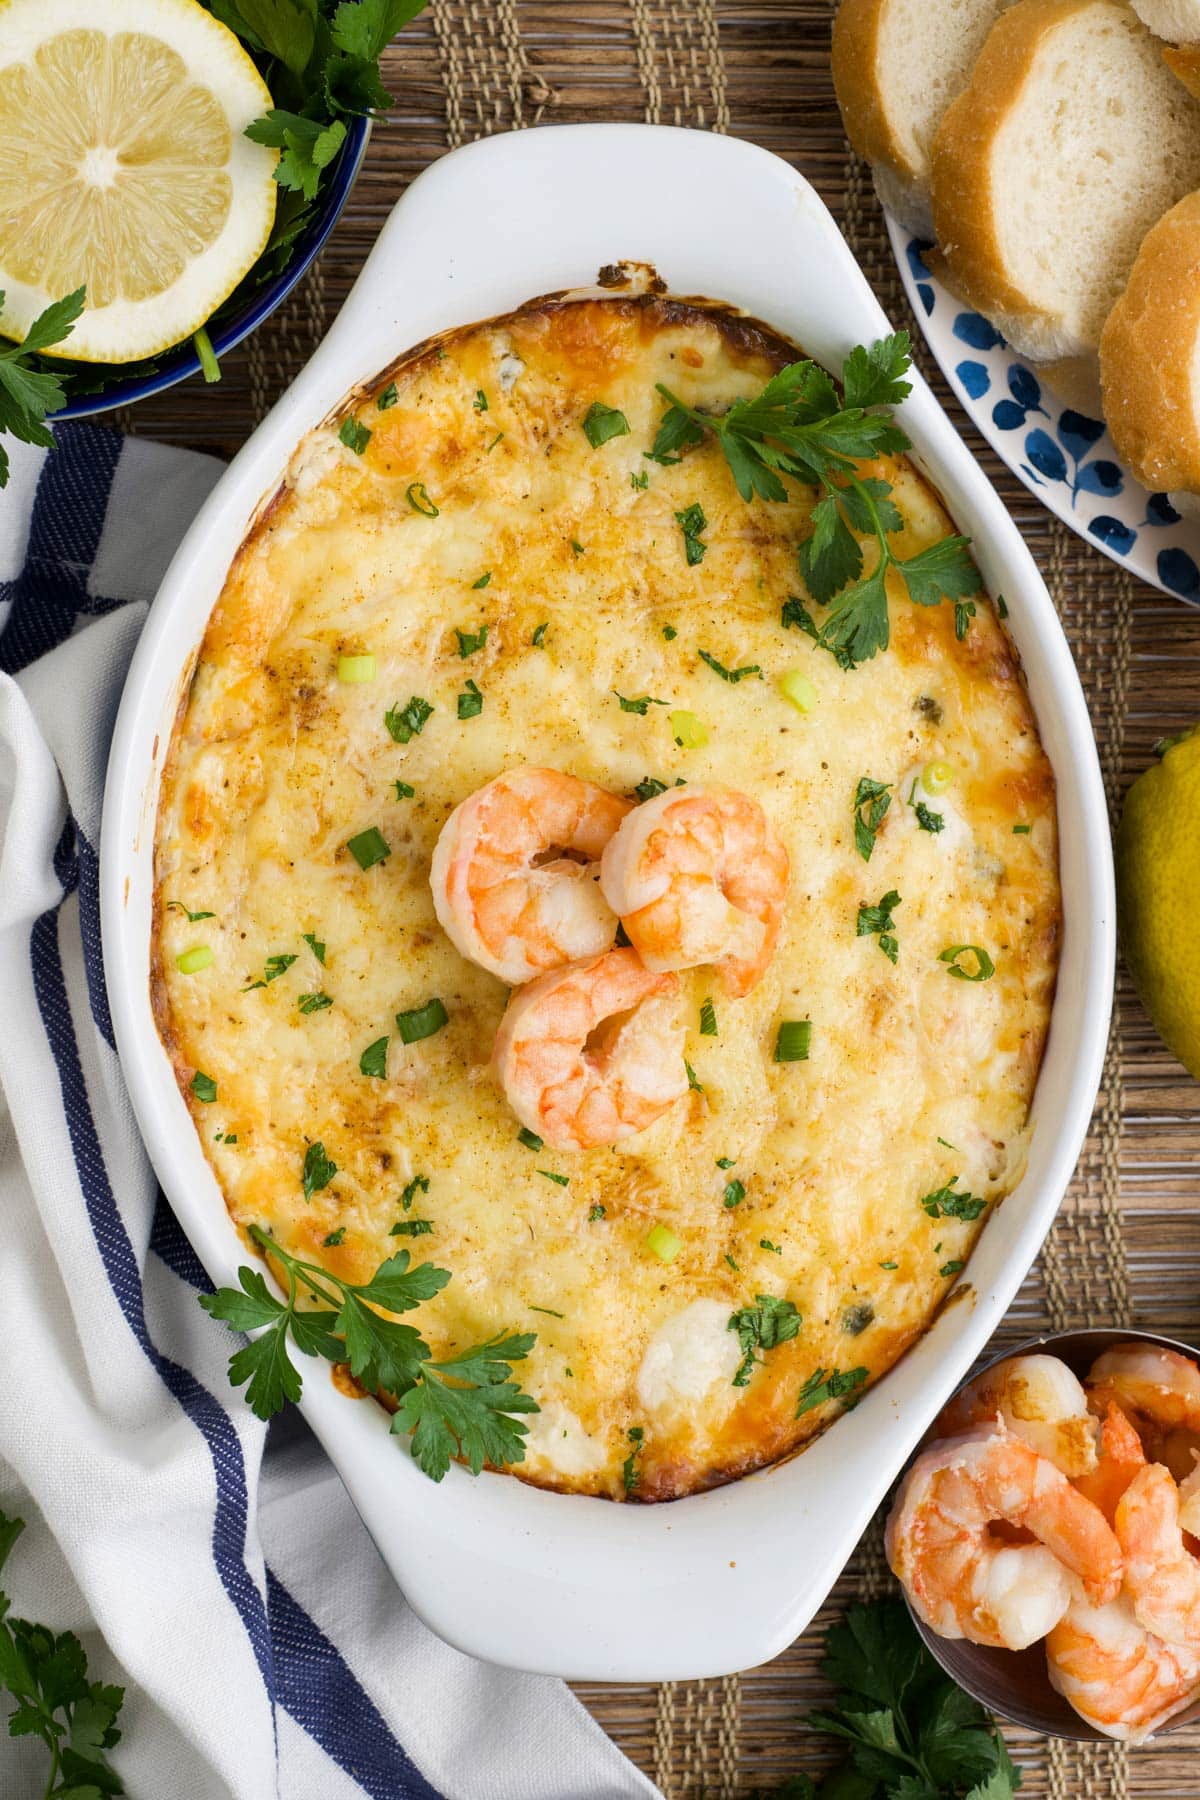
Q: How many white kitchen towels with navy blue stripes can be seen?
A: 1